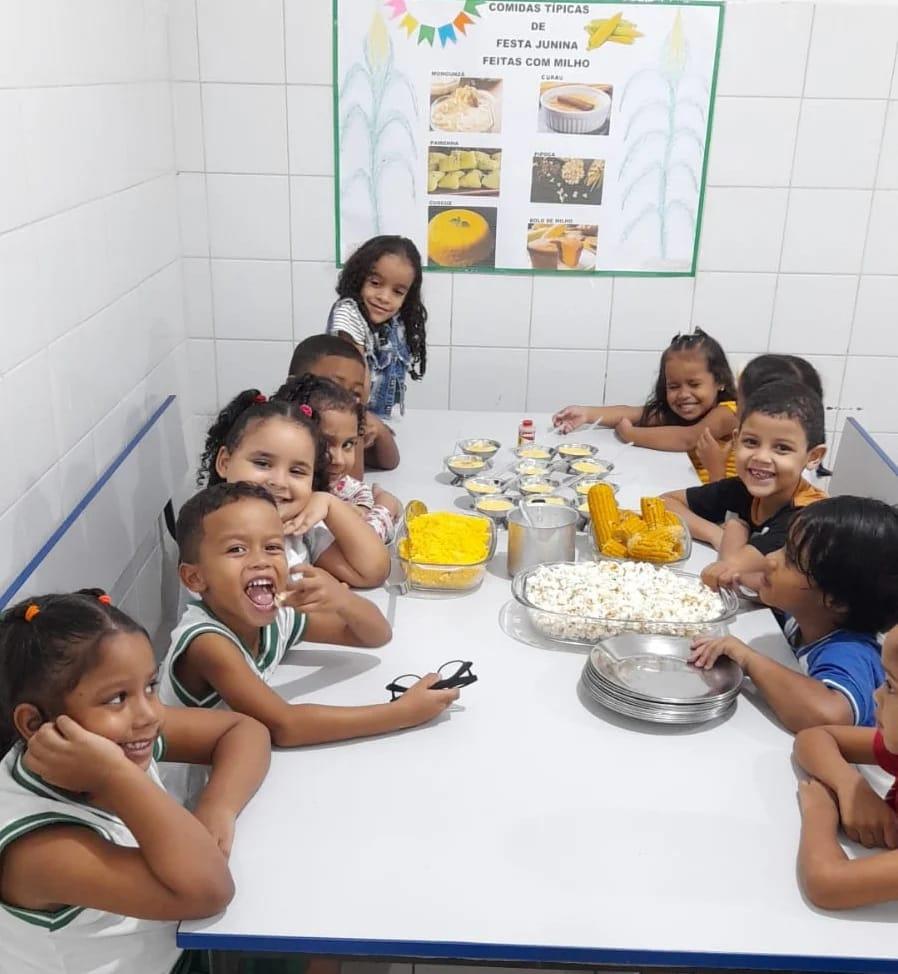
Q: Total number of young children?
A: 11